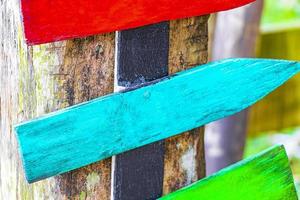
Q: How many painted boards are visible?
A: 3